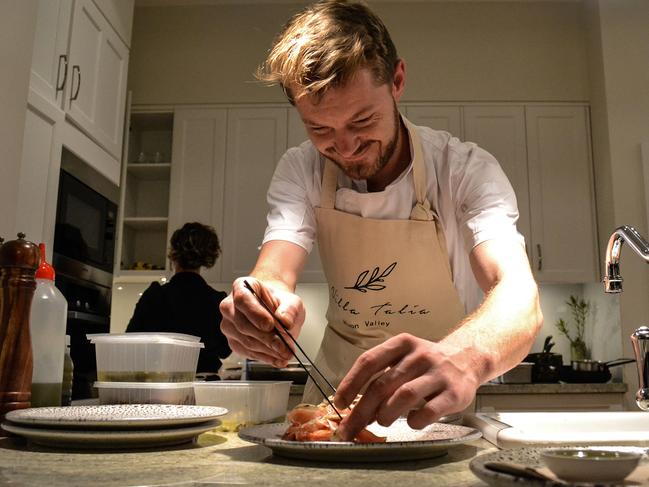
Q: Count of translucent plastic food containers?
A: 3